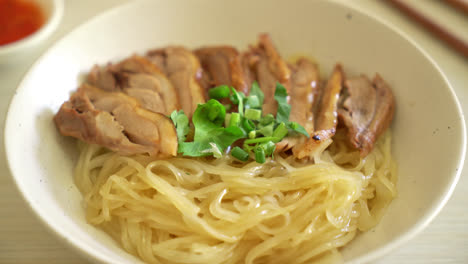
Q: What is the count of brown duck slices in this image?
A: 8